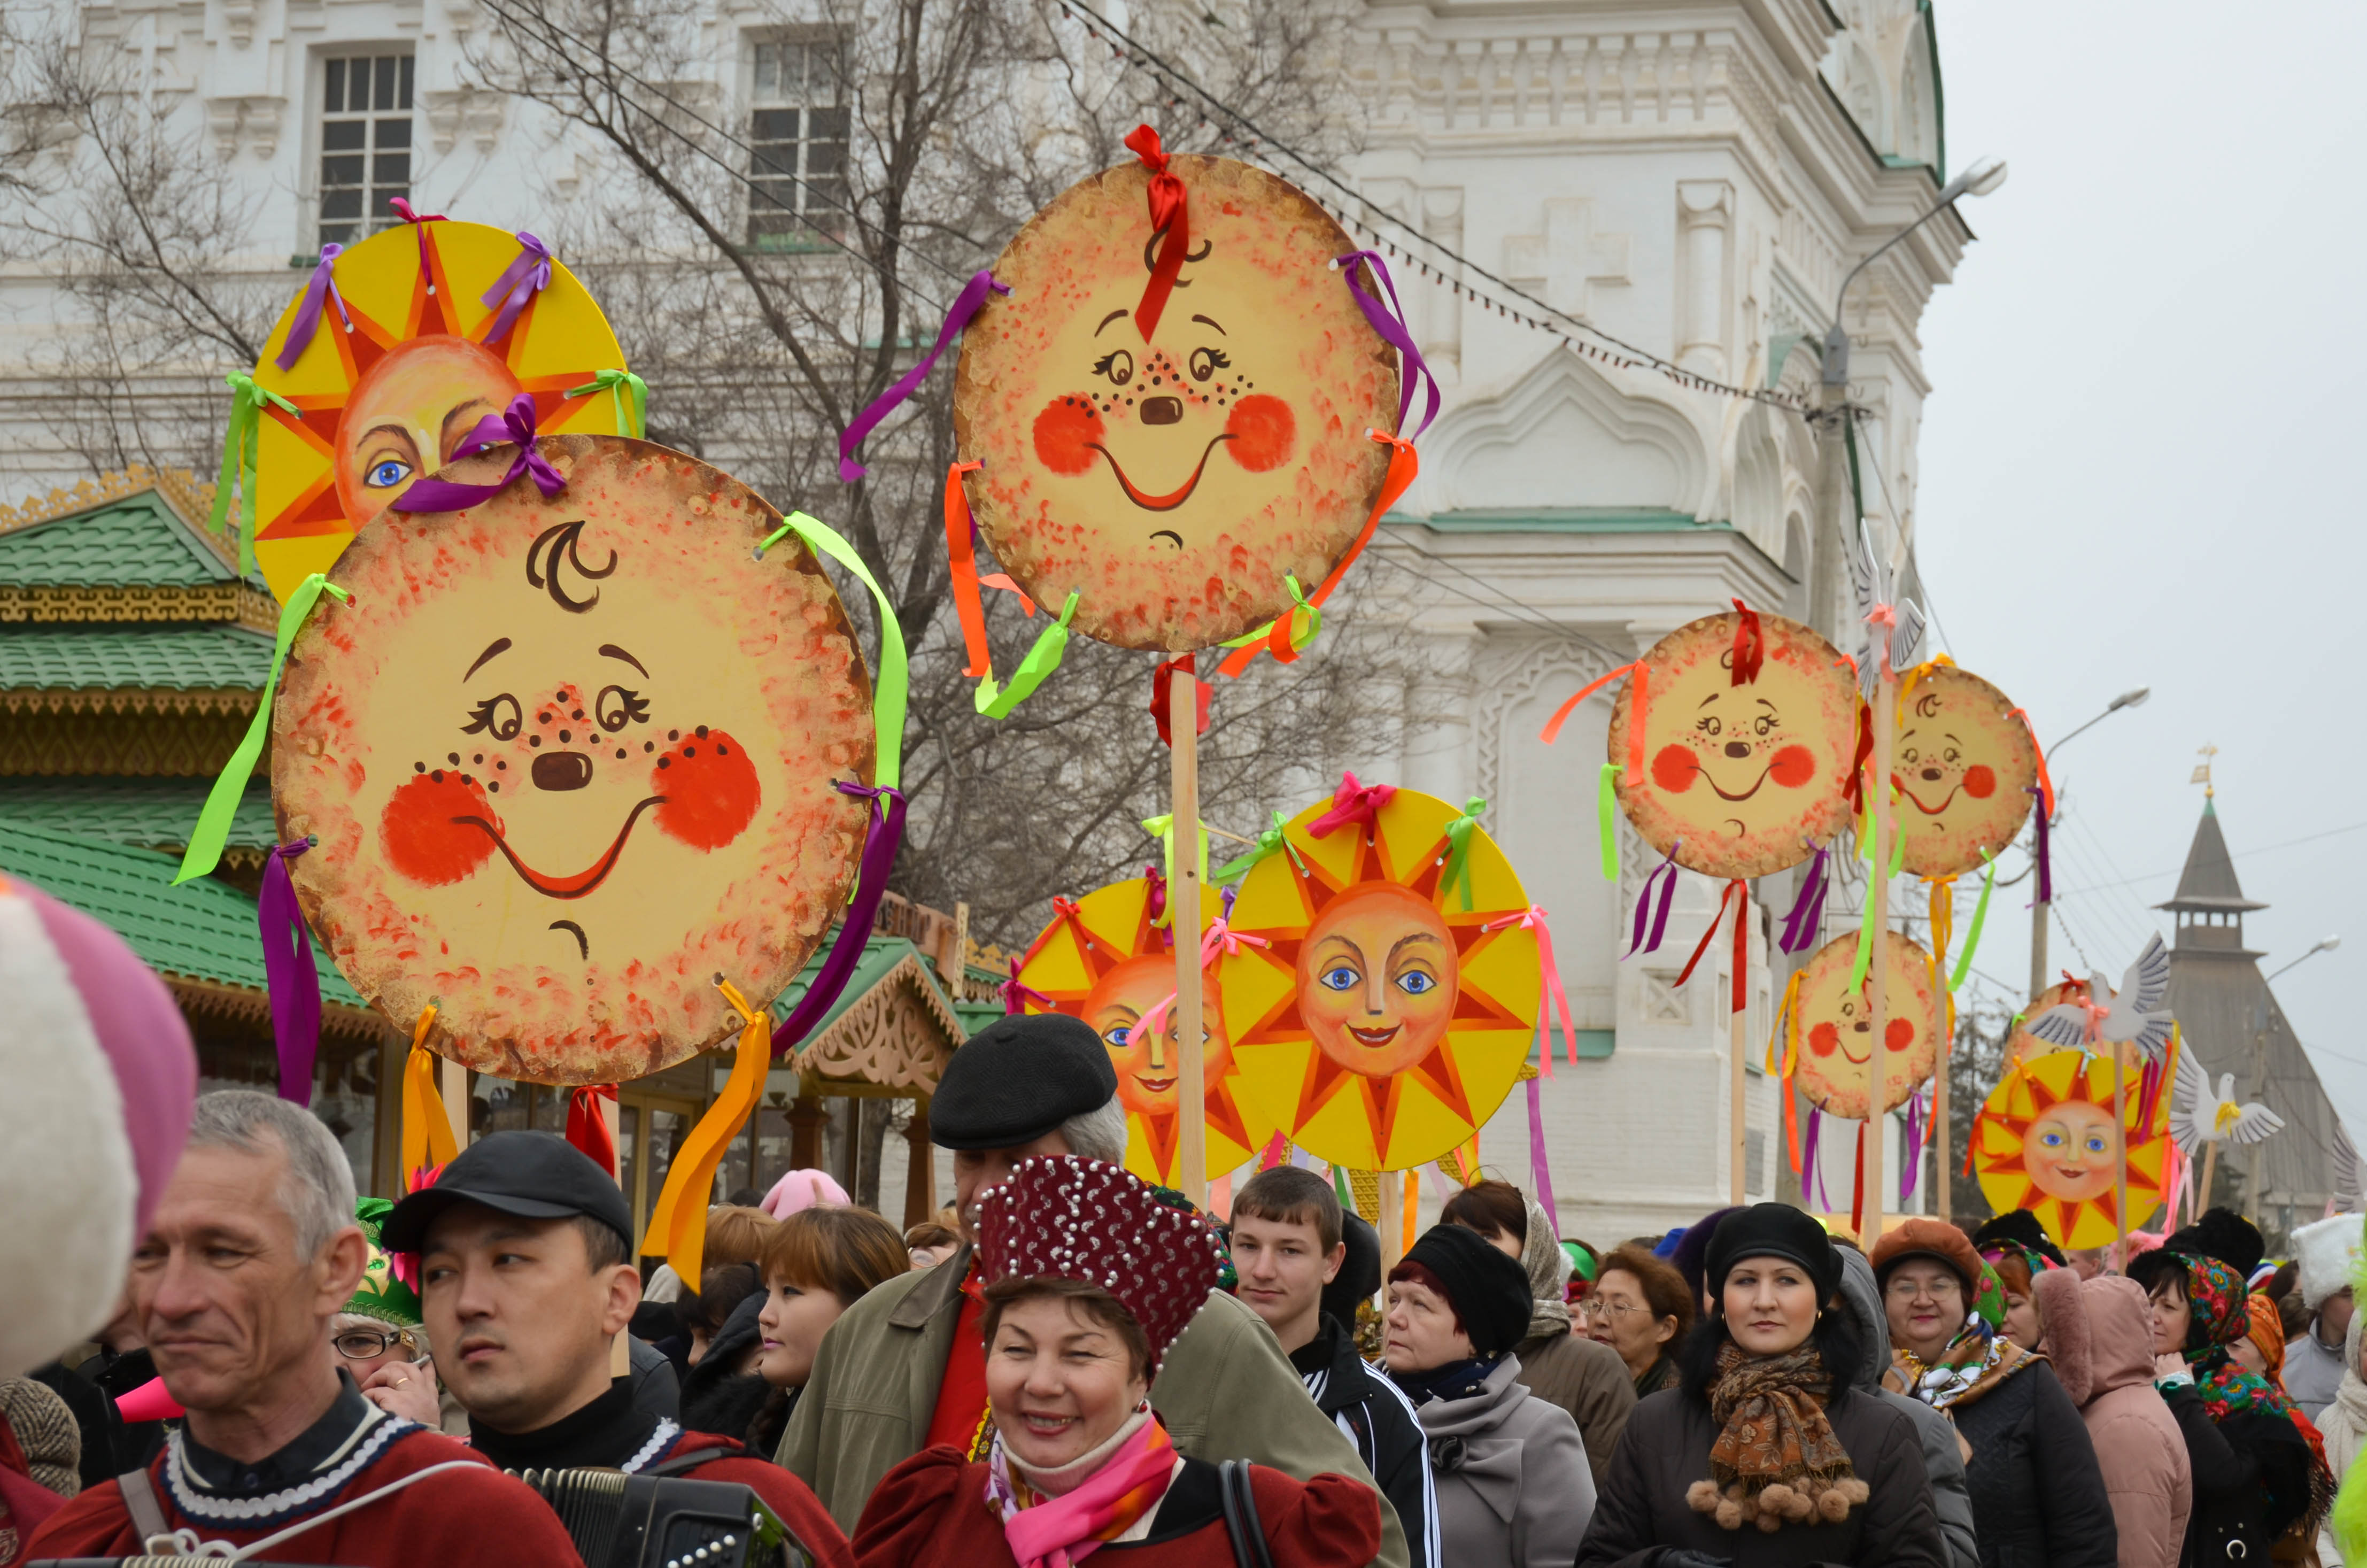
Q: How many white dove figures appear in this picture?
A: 4